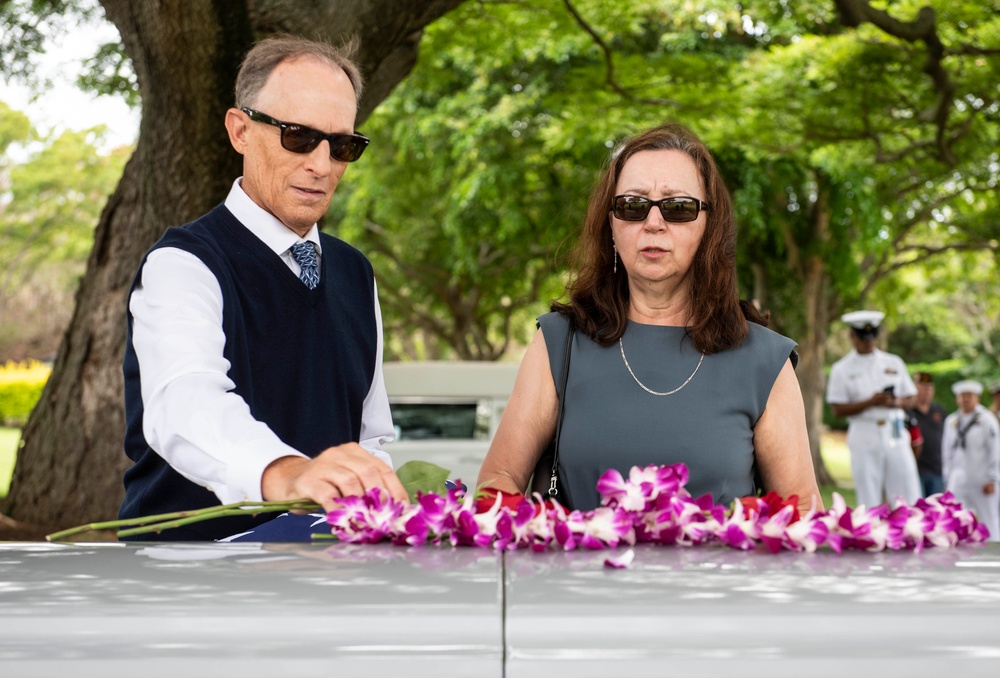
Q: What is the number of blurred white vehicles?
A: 1